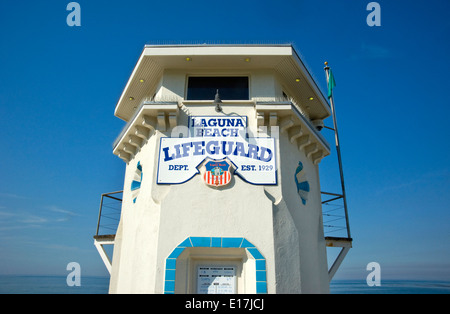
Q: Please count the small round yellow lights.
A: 6